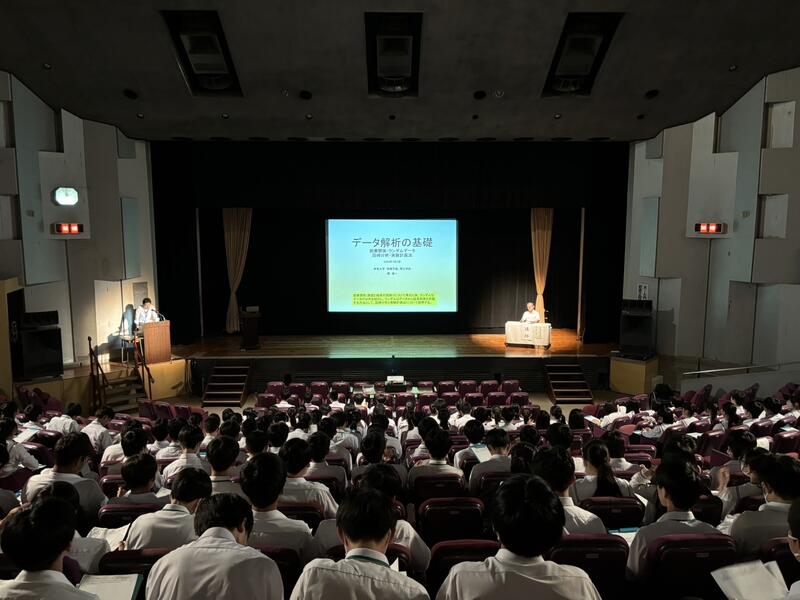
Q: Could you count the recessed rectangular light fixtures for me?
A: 3